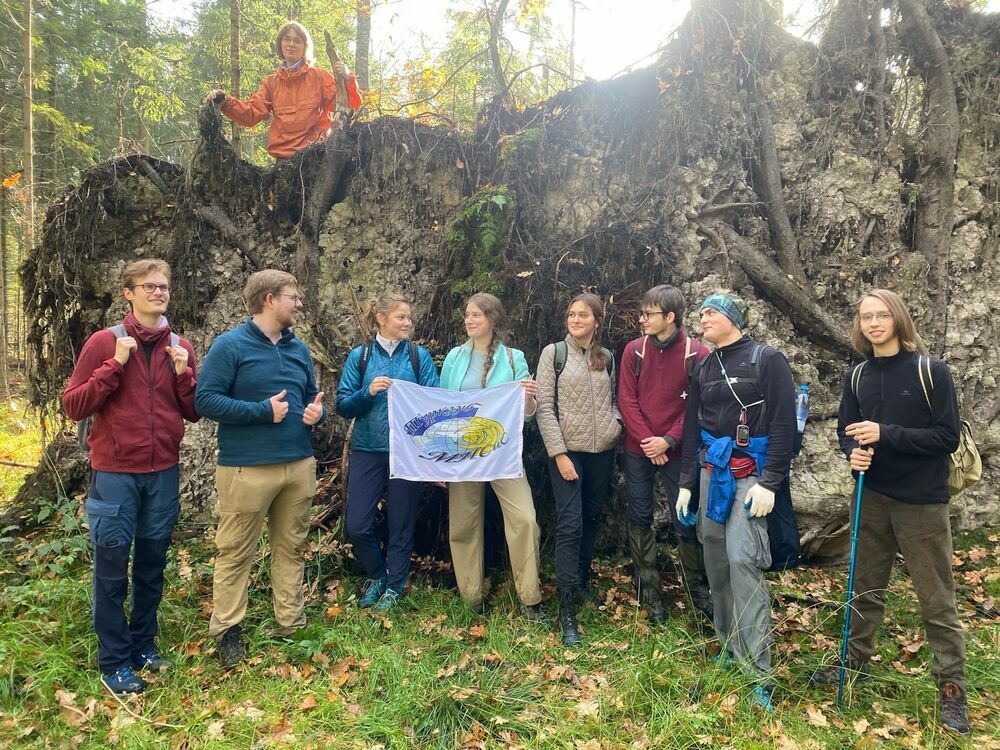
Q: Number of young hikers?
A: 9